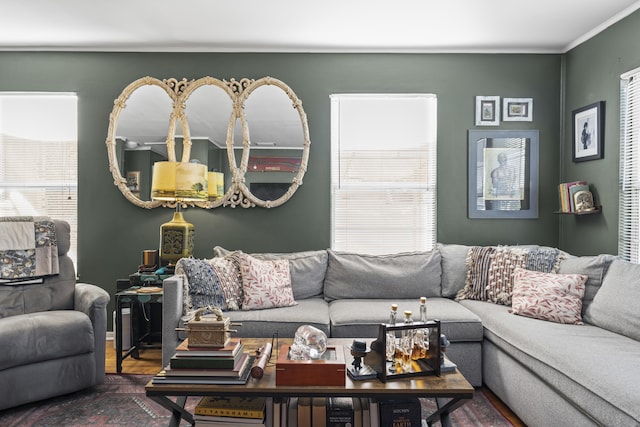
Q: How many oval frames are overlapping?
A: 3